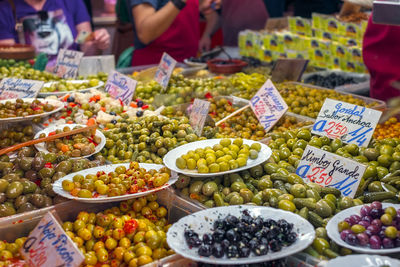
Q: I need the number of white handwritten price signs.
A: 9